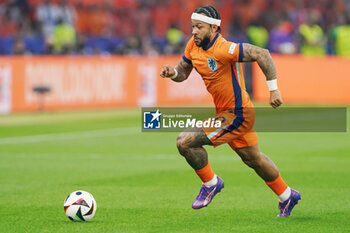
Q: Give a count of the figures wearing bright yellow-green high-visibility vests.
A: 5